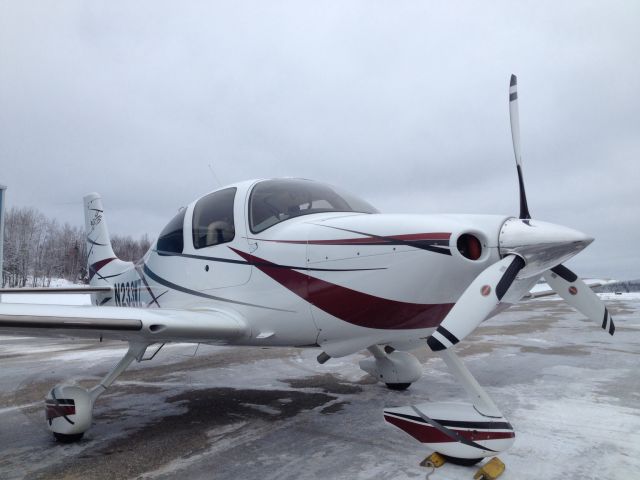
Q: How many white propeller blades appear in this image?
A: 3